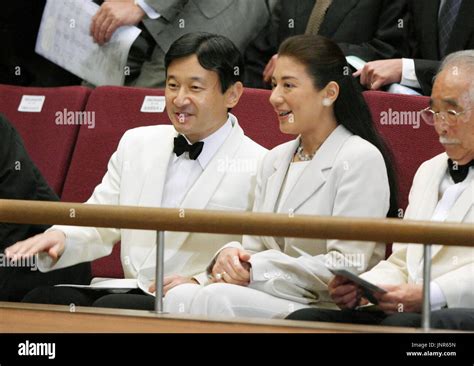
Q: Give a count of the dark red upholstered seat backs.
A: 4